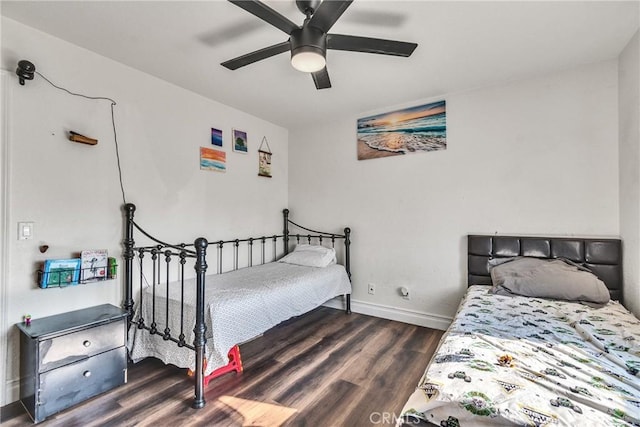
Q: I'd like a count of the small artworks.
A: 4